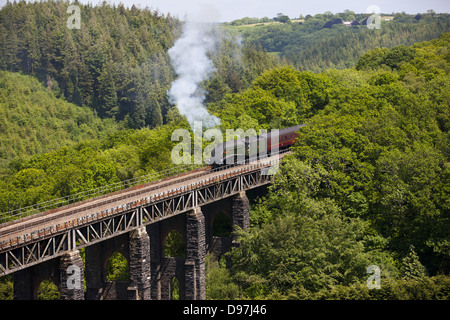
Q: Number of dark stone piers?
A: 4